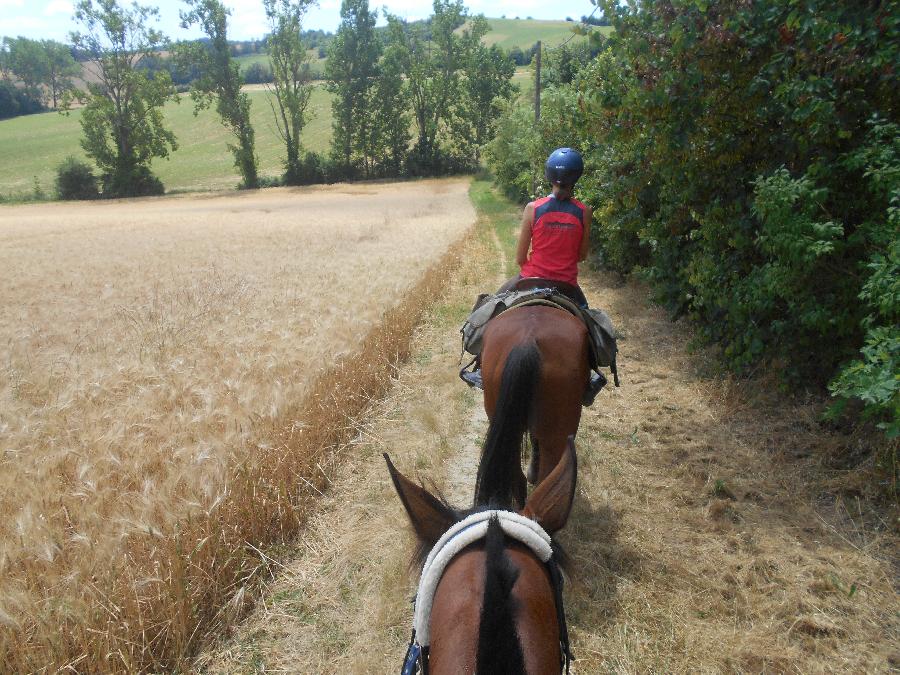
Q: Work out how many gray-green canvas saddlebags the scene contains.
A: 2